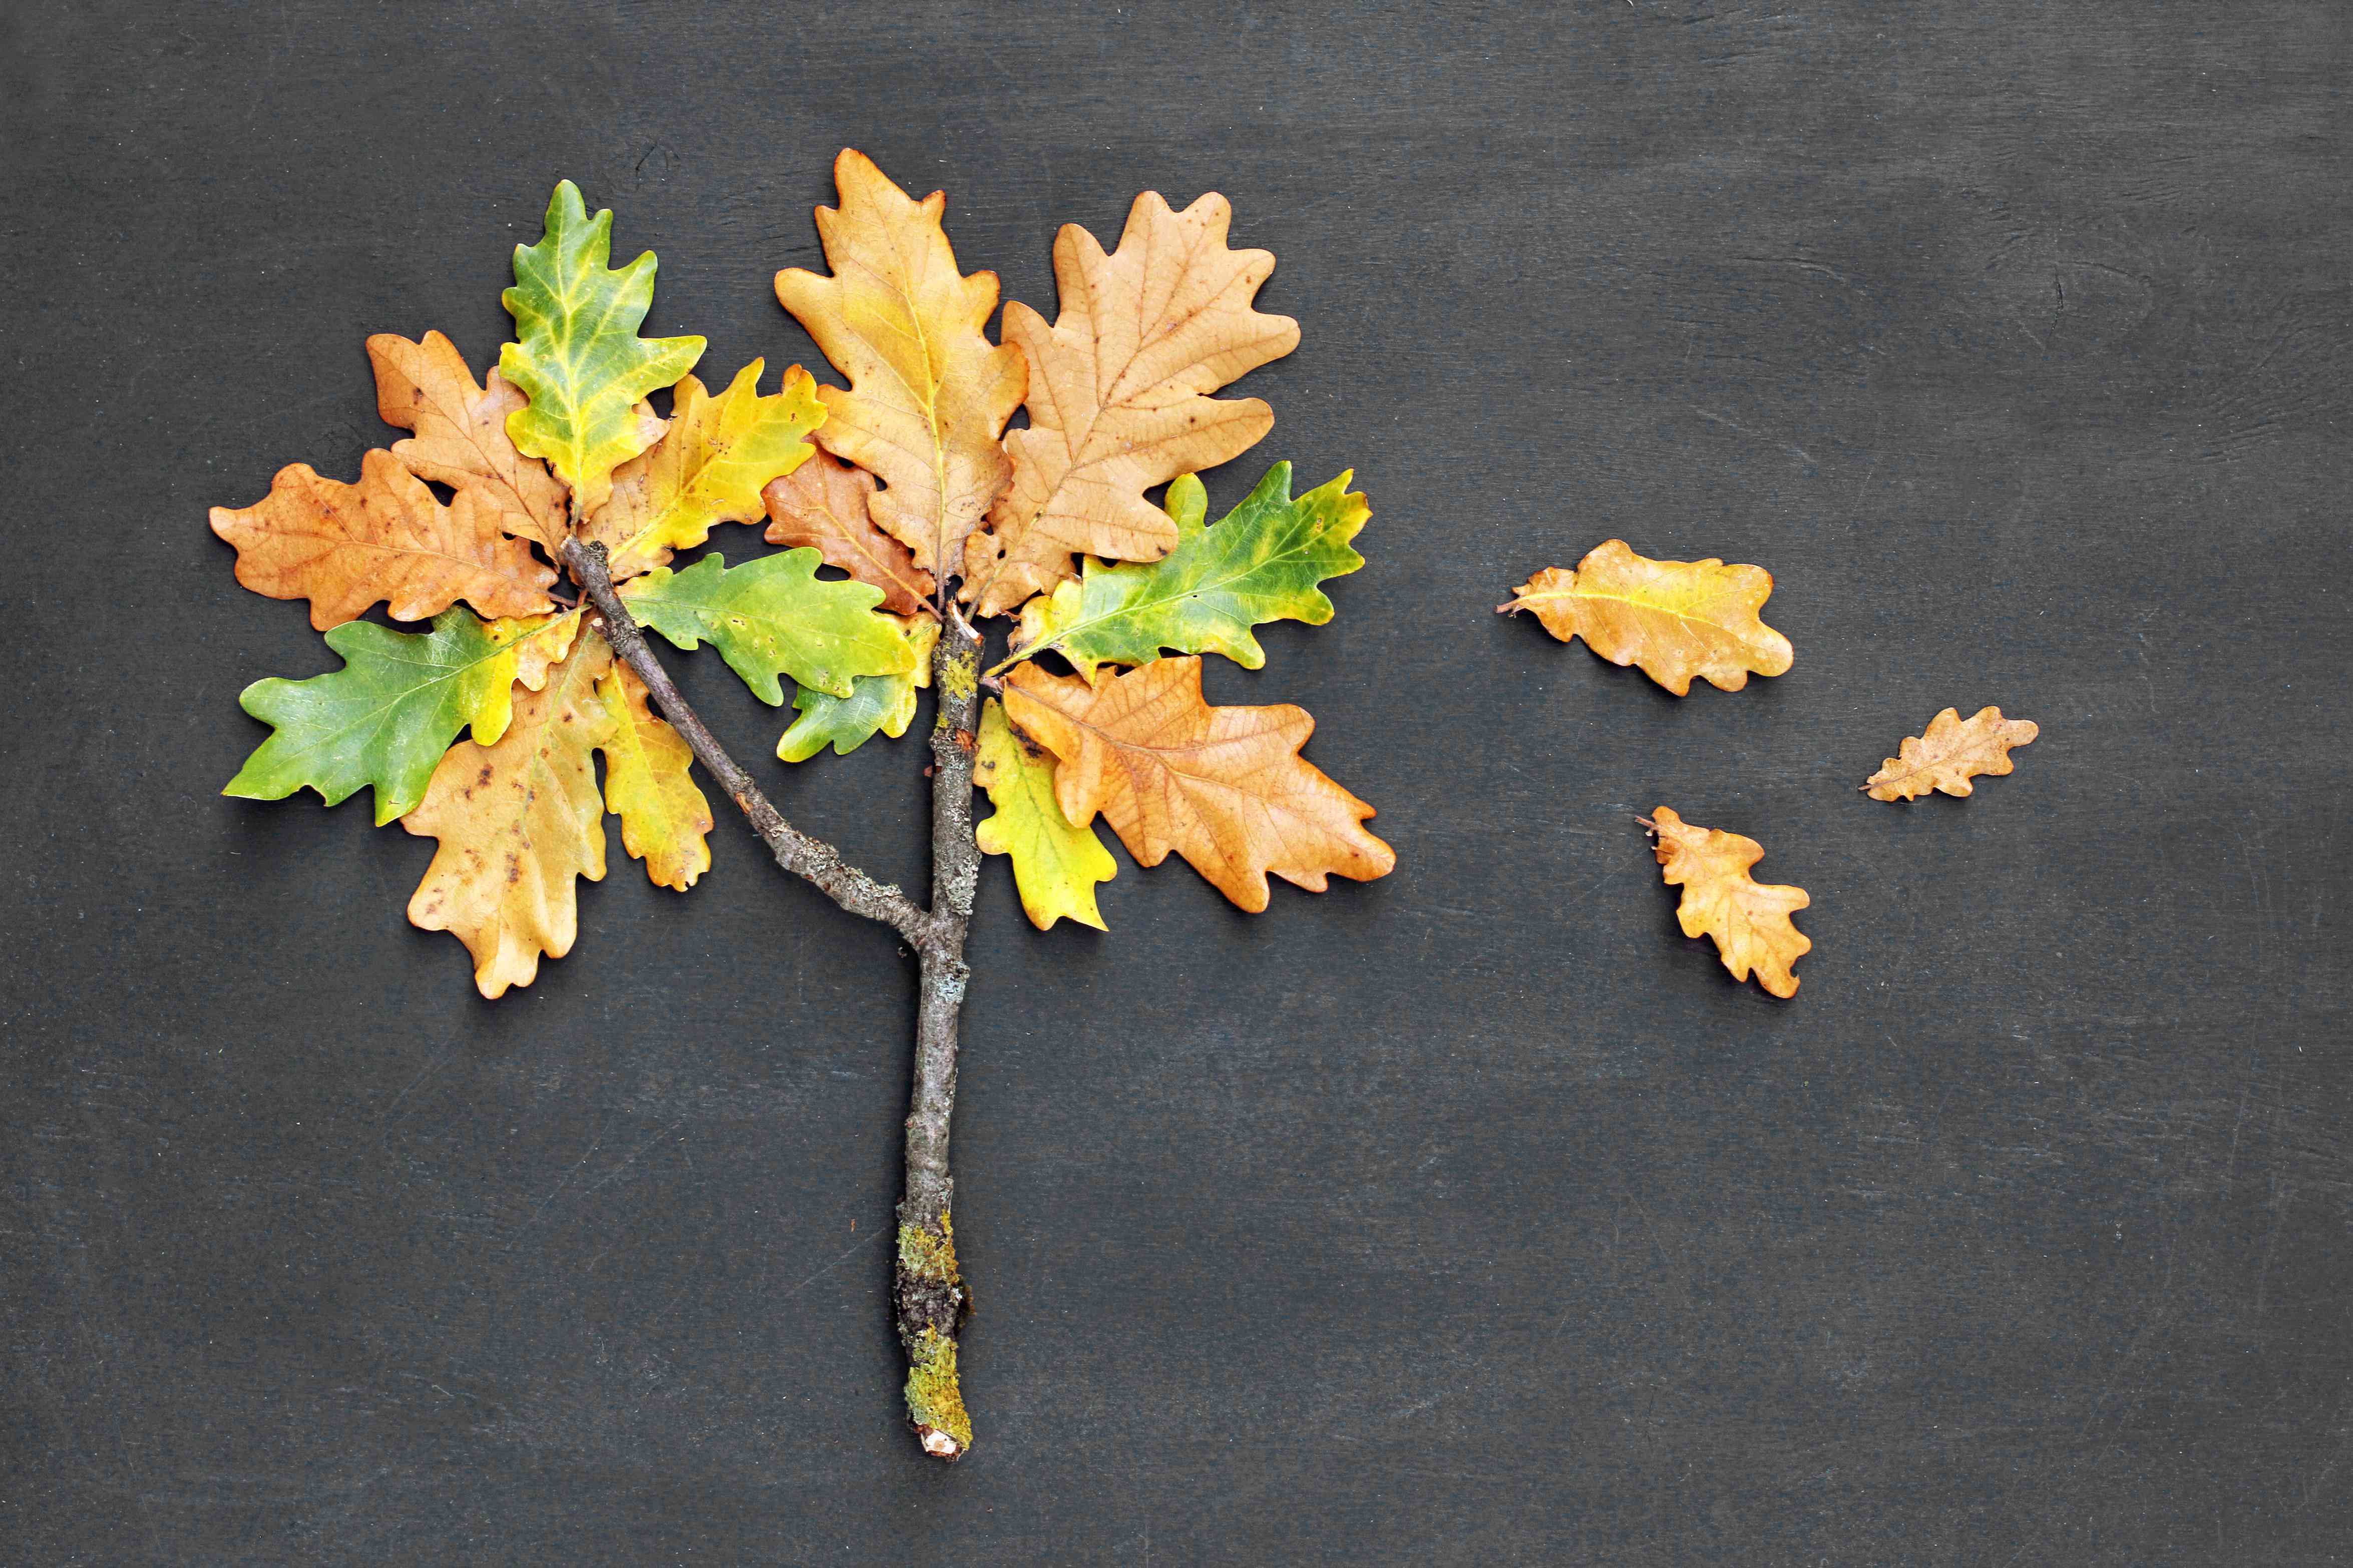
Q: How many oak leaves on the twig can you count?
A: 15